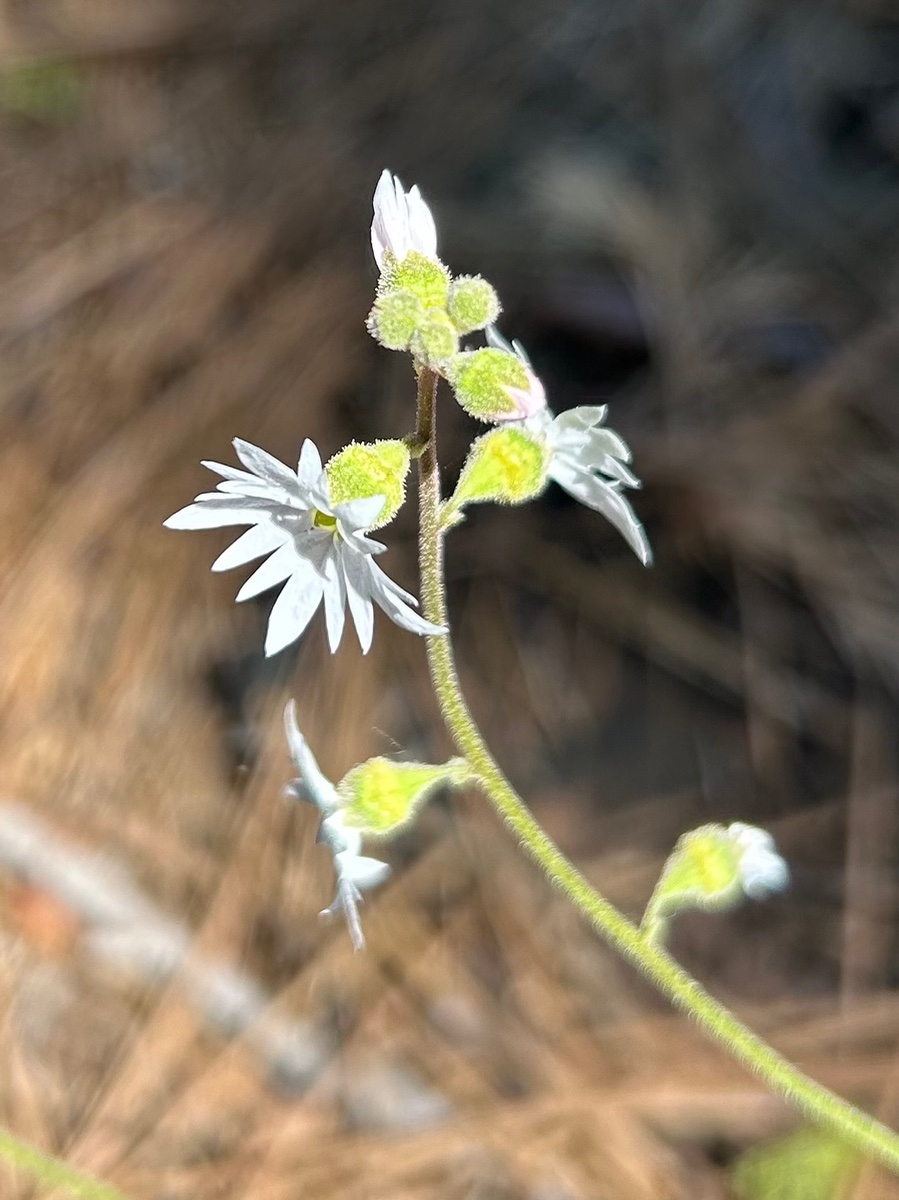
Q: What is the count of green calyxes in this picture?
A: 9